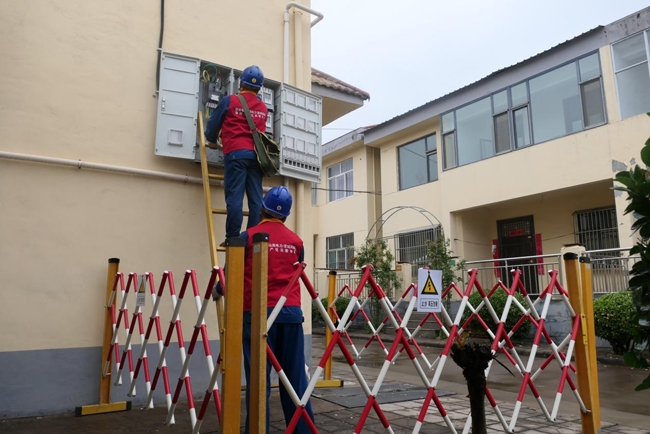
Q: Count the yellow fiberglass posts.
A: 6